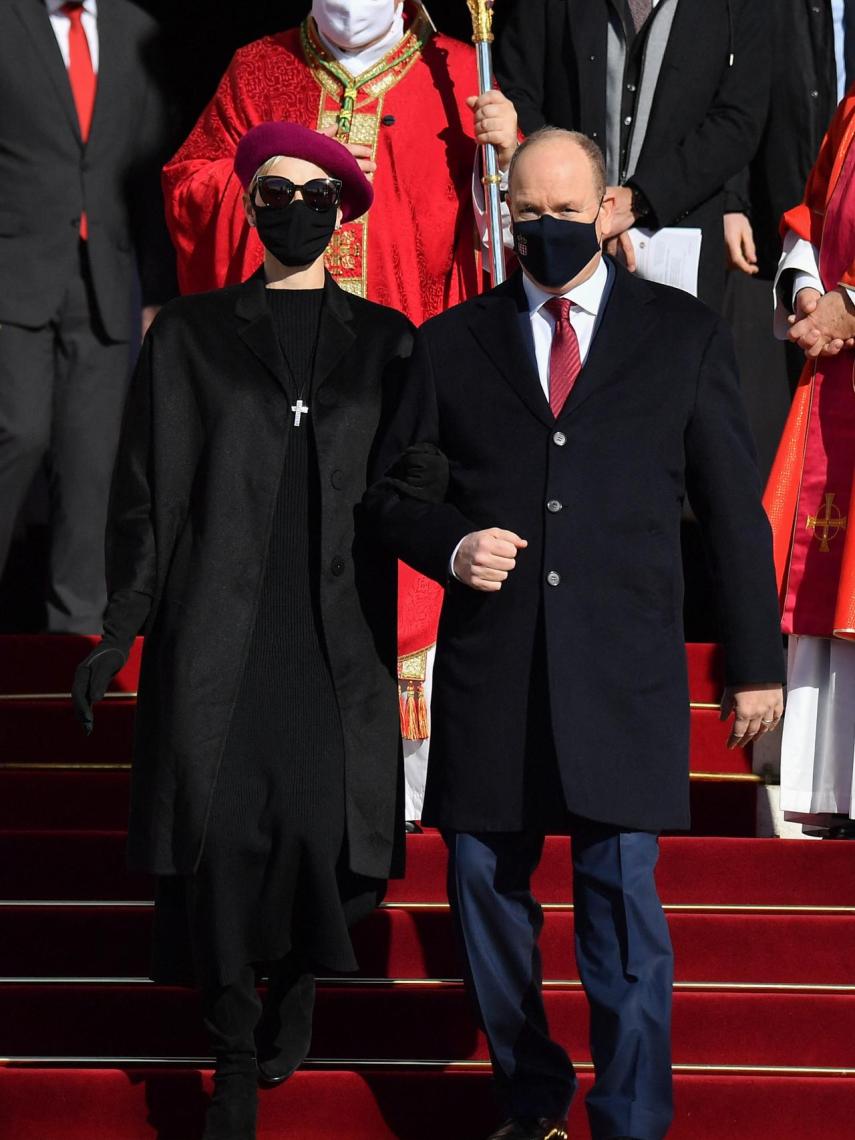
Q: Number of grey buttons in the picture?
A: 3